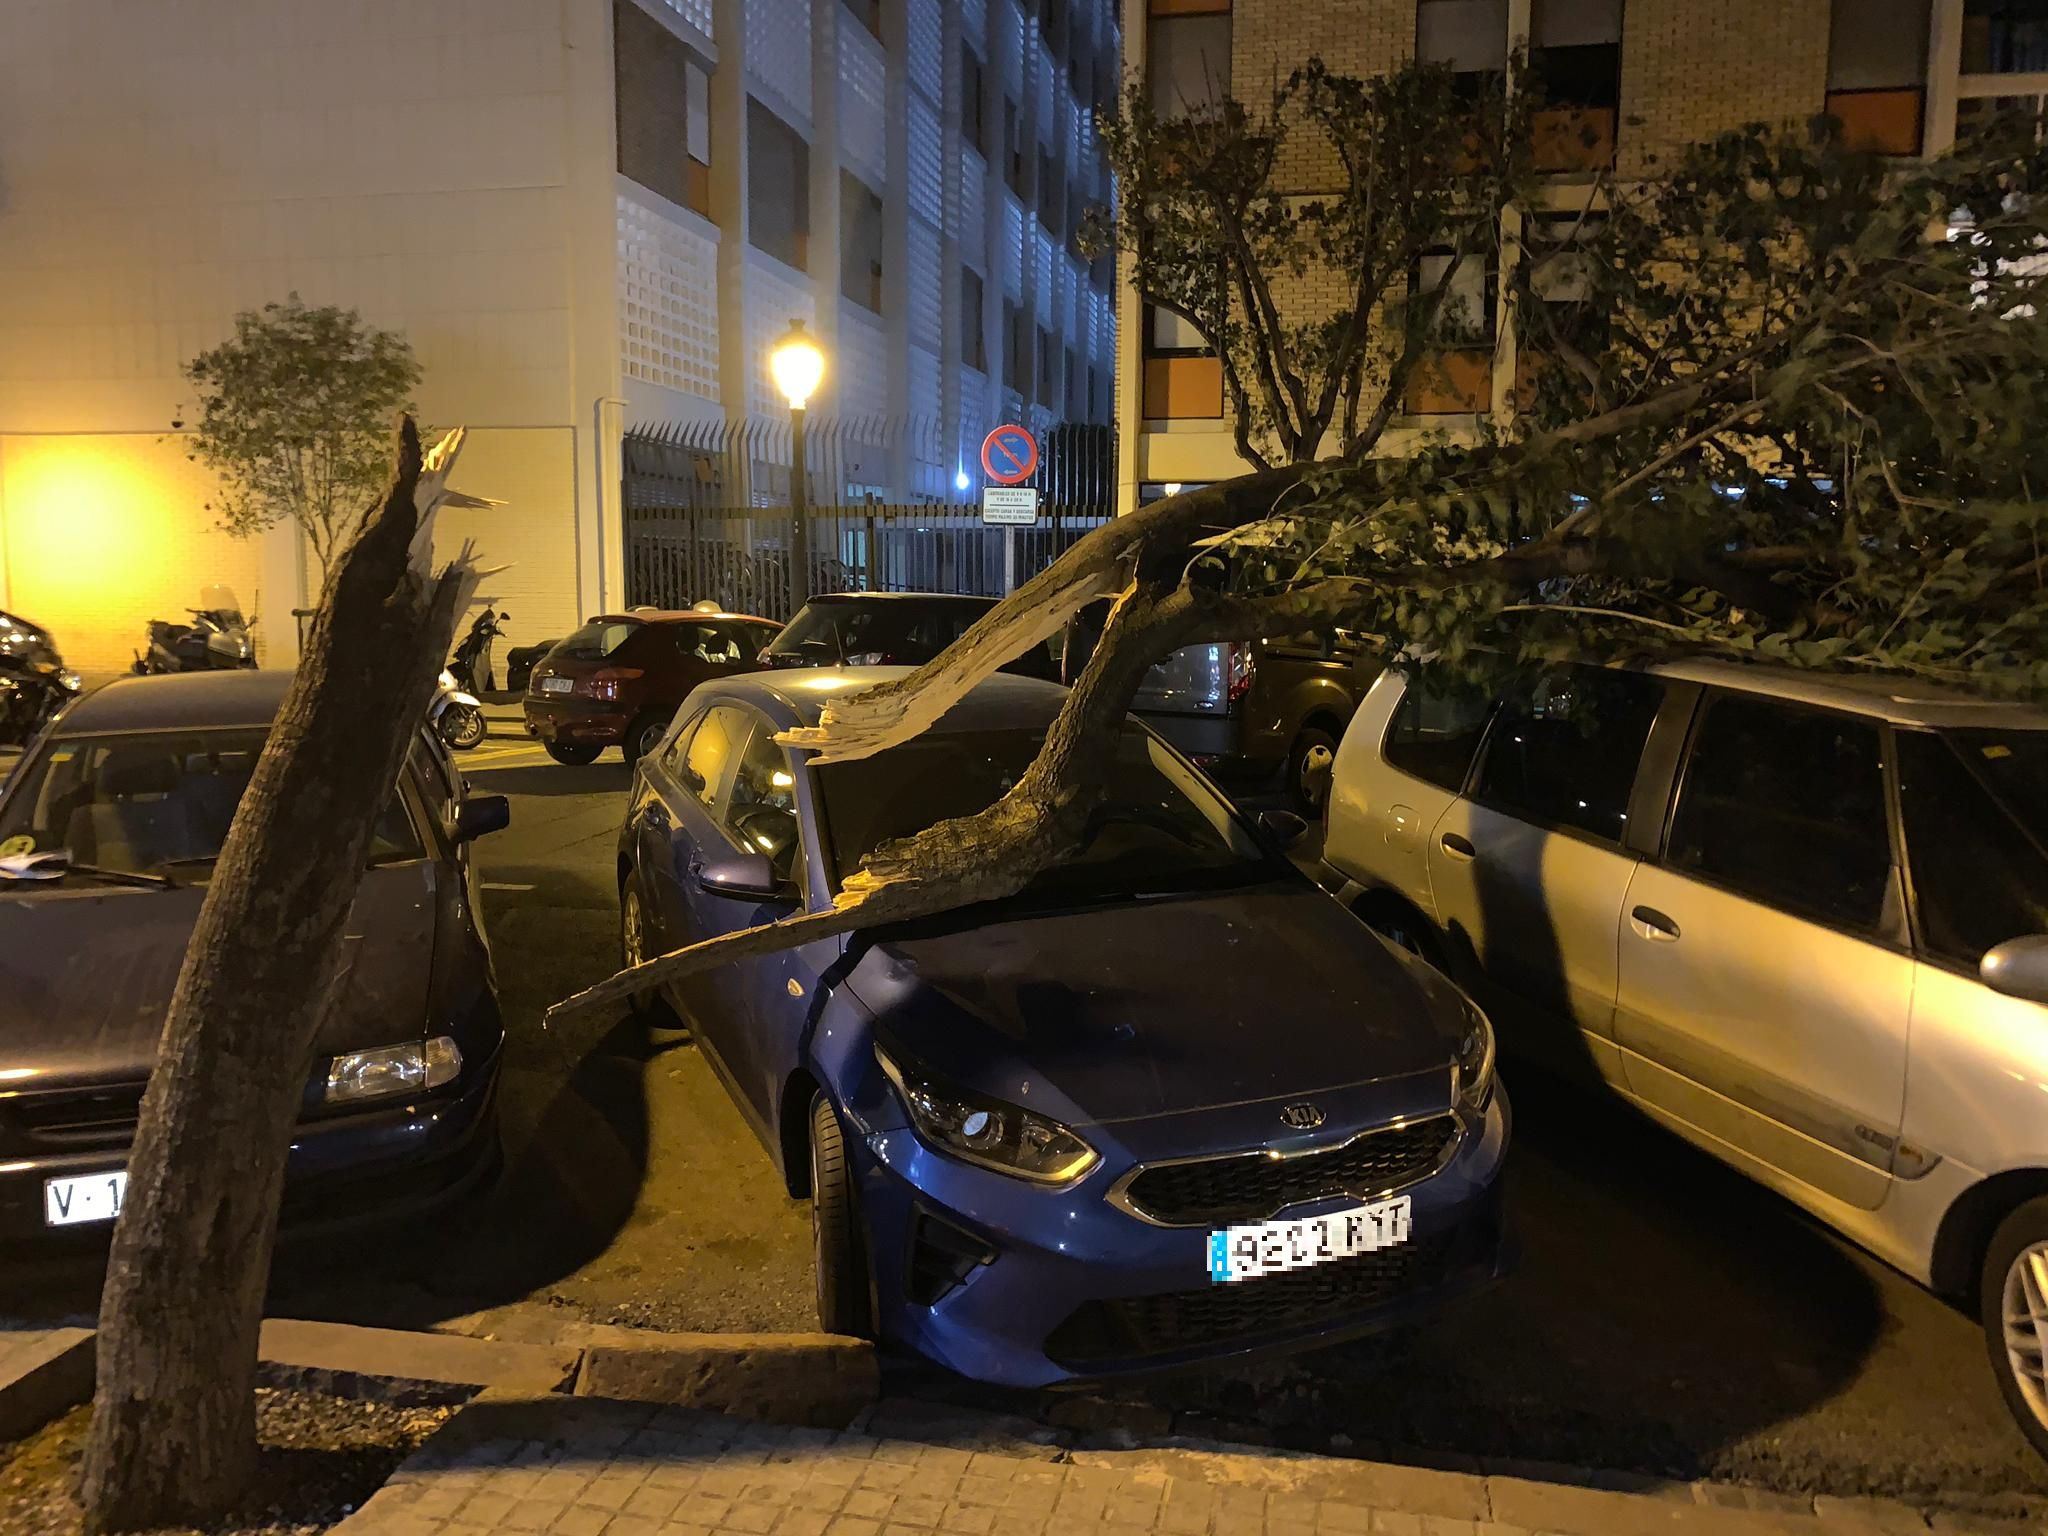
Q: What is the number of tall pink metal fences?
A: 0